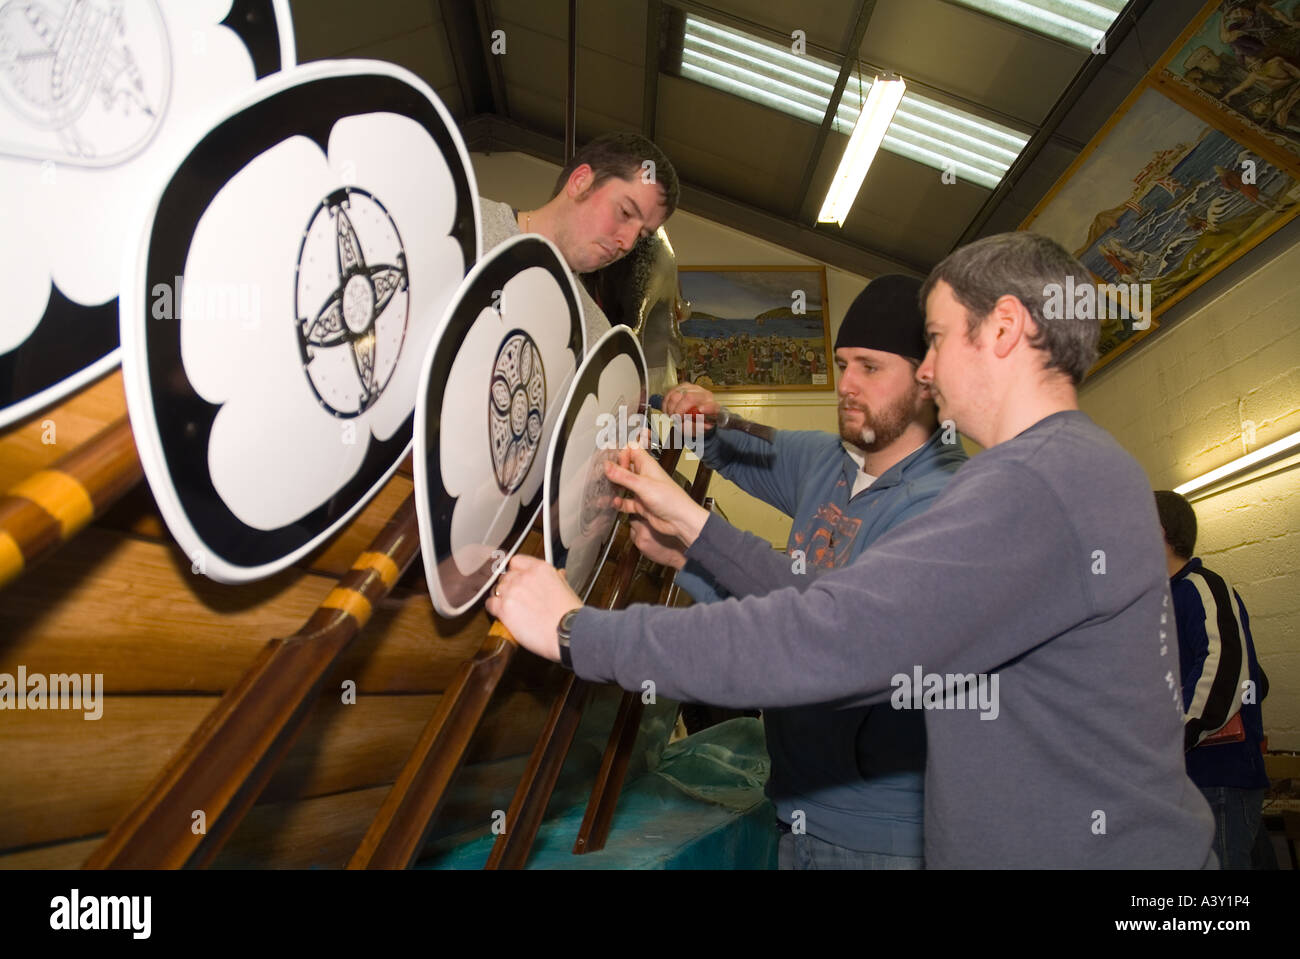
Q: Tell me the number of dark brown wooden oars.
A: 5